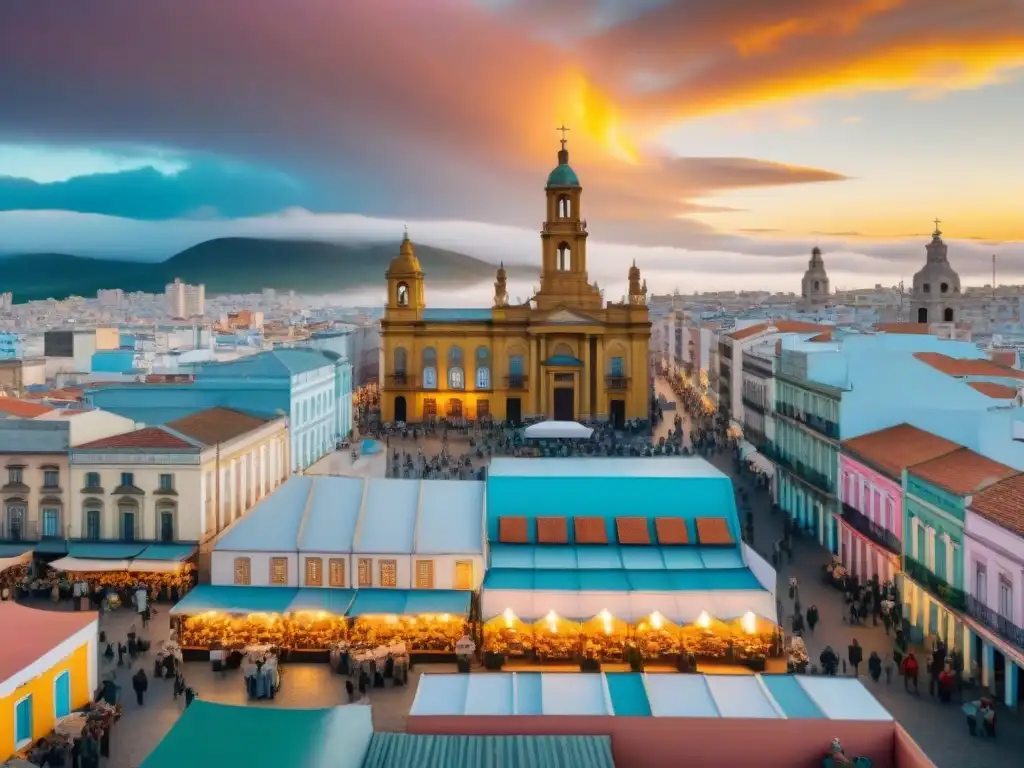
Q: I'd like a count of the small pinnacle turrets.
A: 2